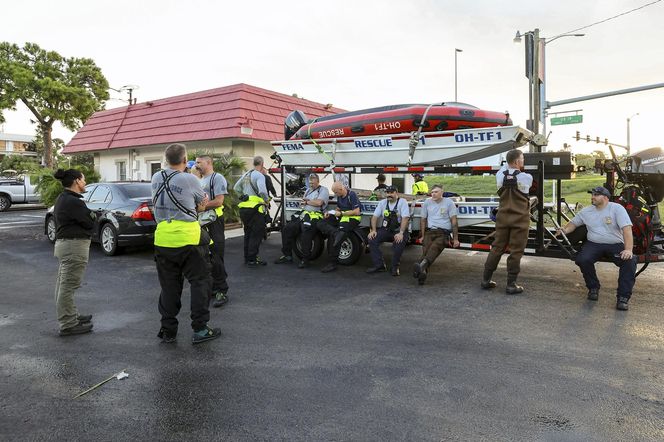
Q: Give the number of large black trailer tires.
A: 2